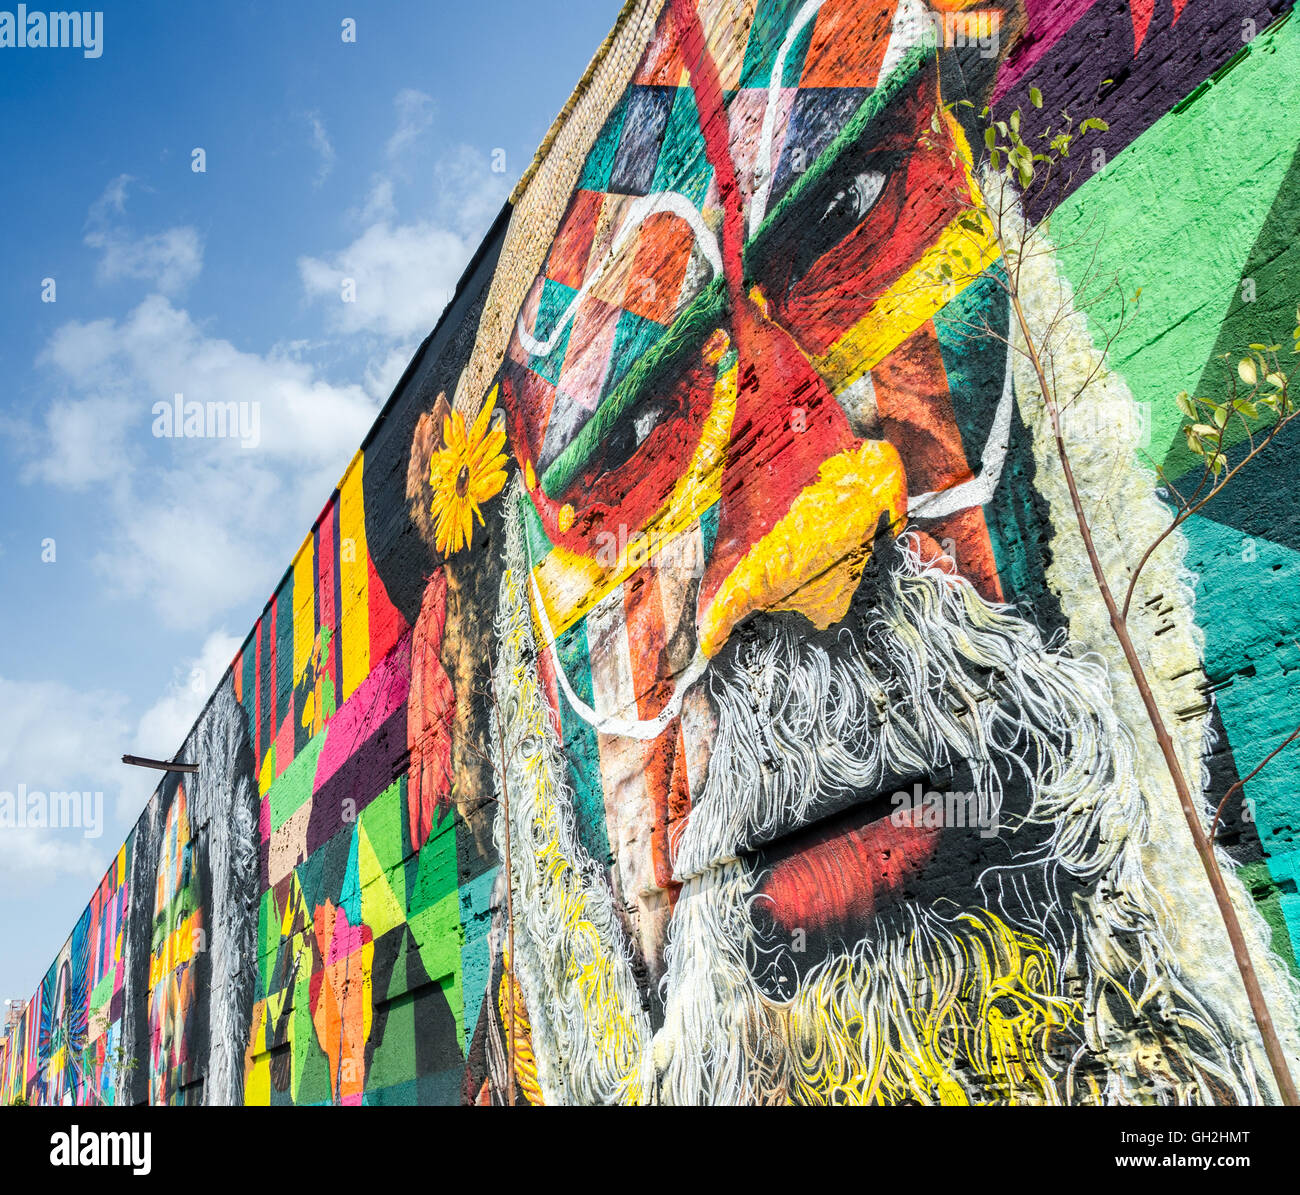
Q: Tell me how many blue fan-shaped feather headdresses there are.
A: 1